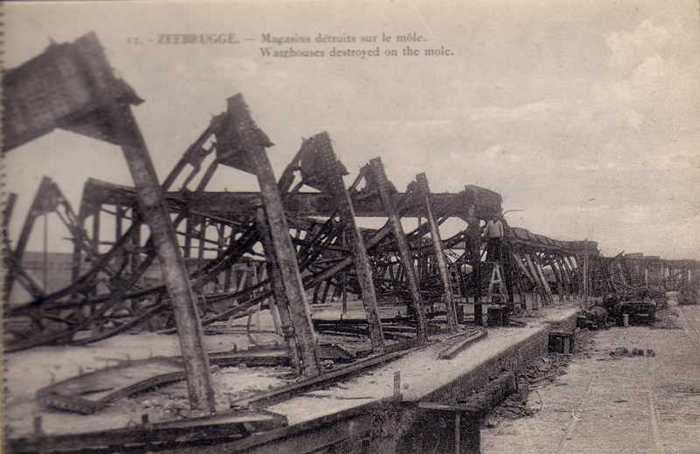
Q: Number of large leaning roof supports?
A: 5